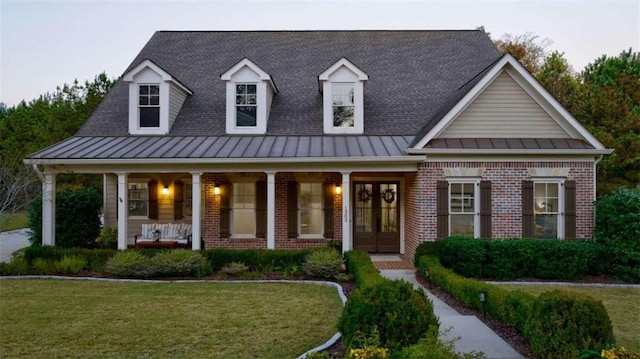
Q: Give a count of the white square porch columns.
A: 5